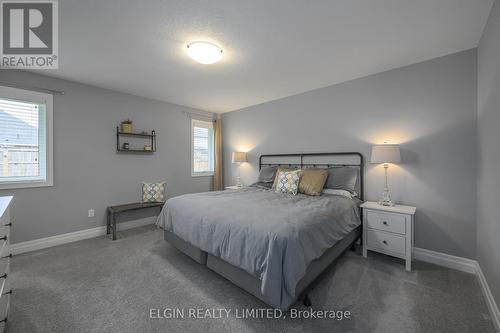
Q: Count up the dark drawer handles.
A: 8